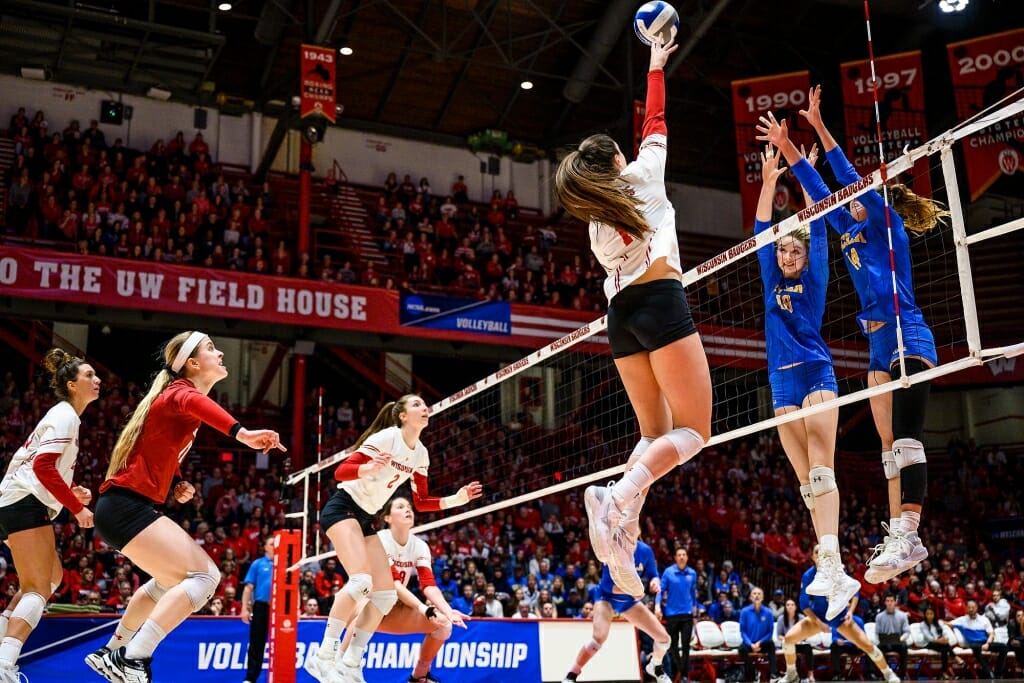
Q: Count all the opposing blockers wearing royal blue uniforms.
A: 2